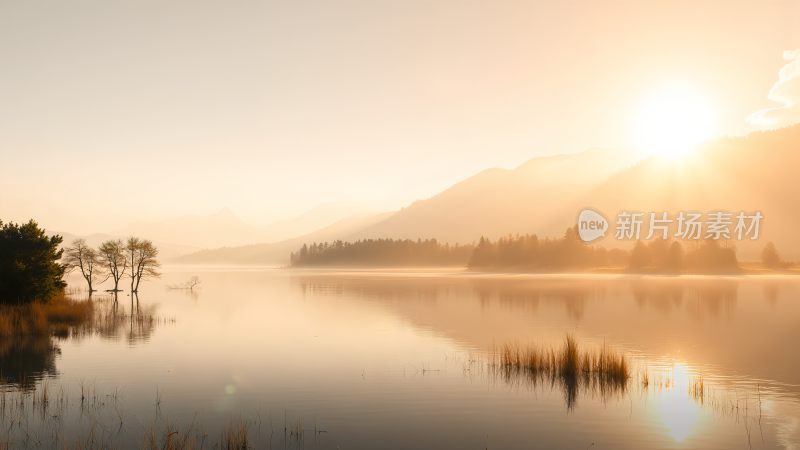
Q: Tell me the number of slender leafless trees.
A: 3